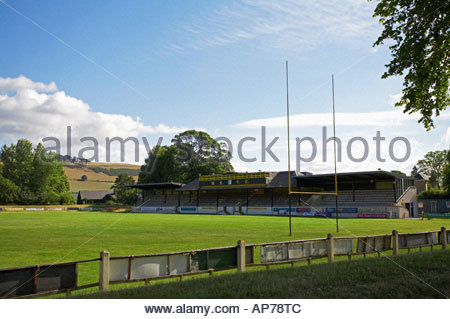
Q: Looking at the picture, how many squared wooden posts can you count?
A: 5